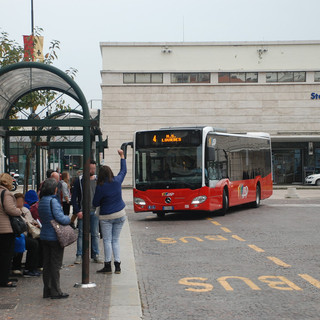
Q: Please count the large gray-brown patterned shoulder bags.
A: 1